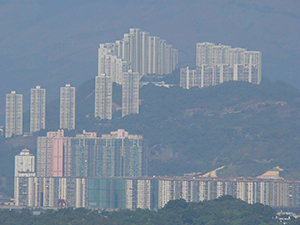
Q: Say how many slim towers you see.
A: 5